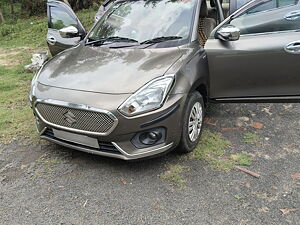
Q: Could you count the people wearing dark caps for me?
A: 0